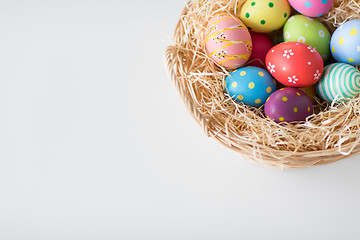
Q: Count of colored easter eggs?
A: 11